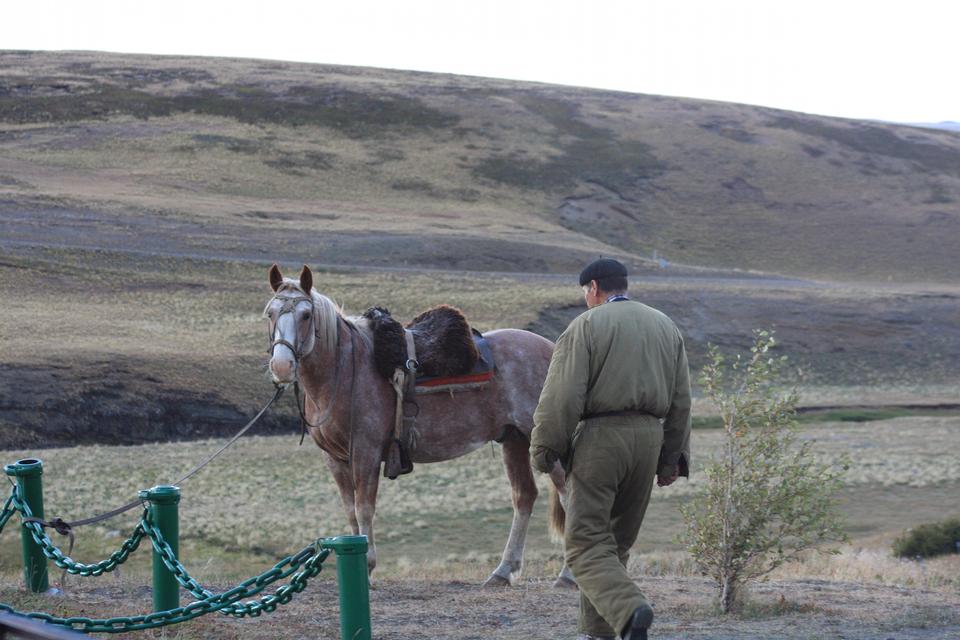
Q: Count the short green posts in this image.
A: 3